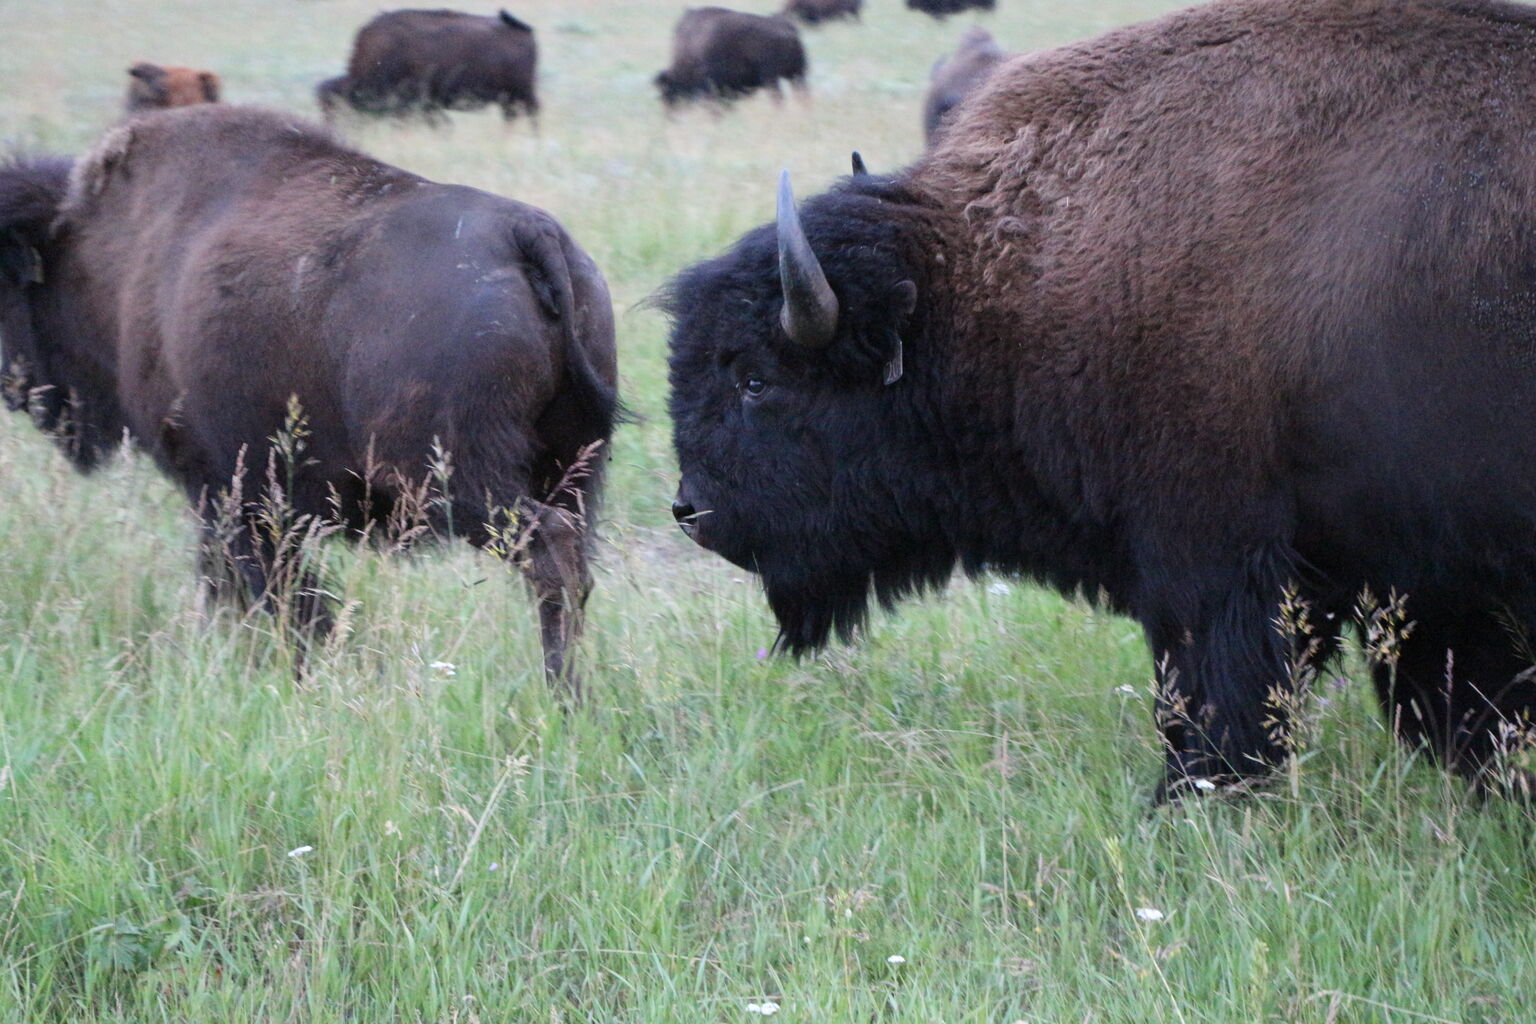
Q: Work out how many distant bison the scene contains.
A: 6